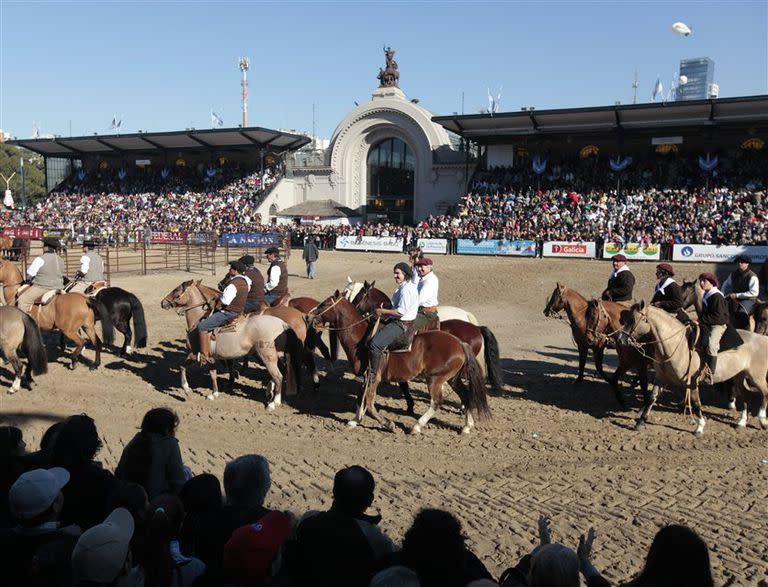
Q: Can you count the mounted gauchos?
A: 11